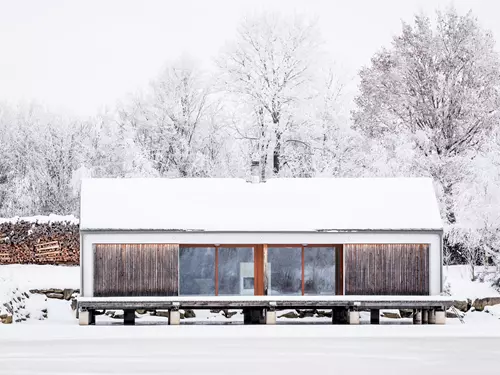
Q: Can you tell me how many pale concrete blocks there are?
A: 5